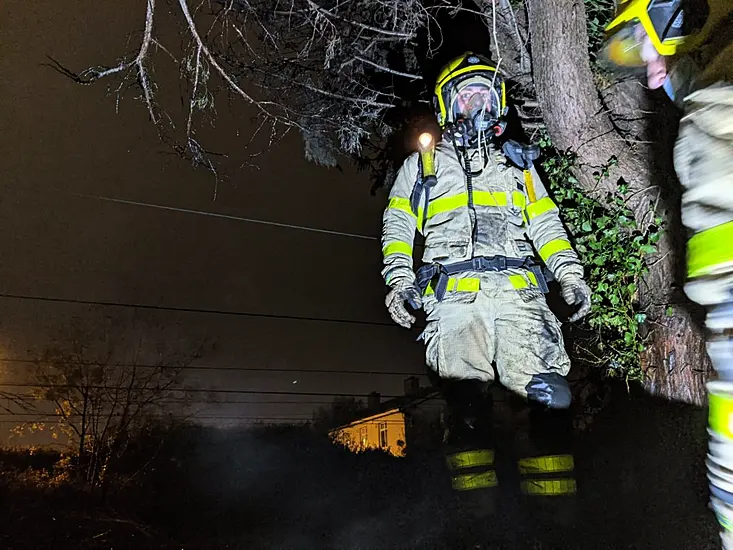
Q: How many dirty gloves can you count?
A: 2